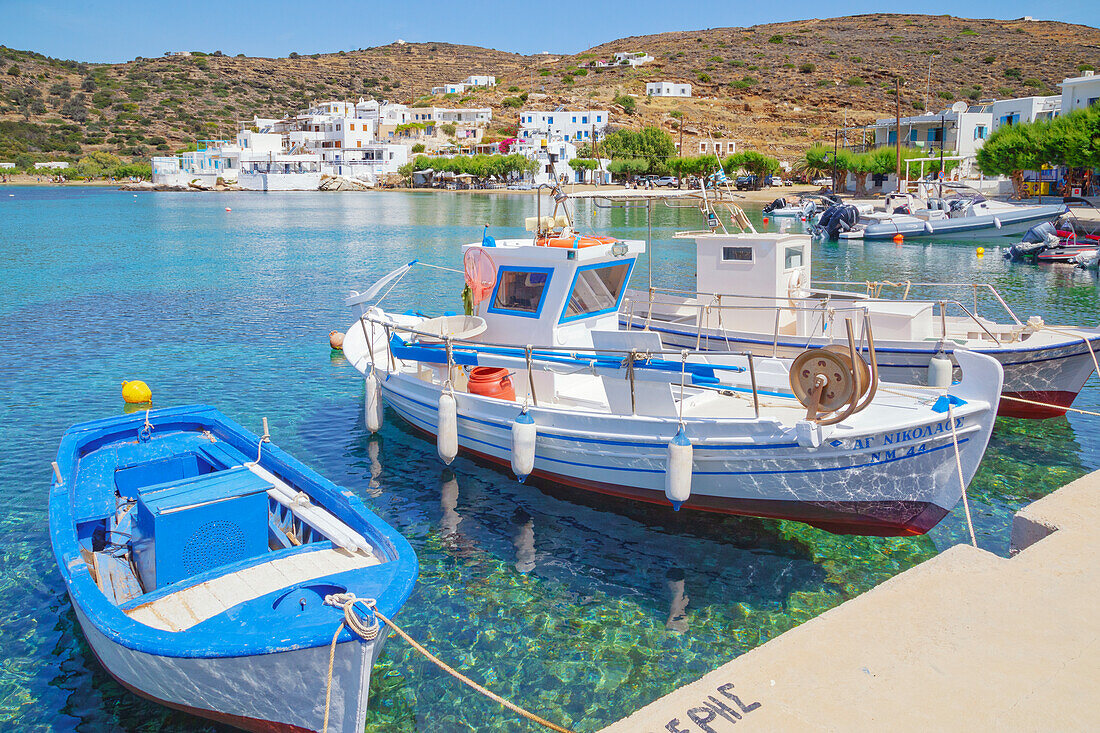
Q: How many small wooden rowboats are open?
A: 1